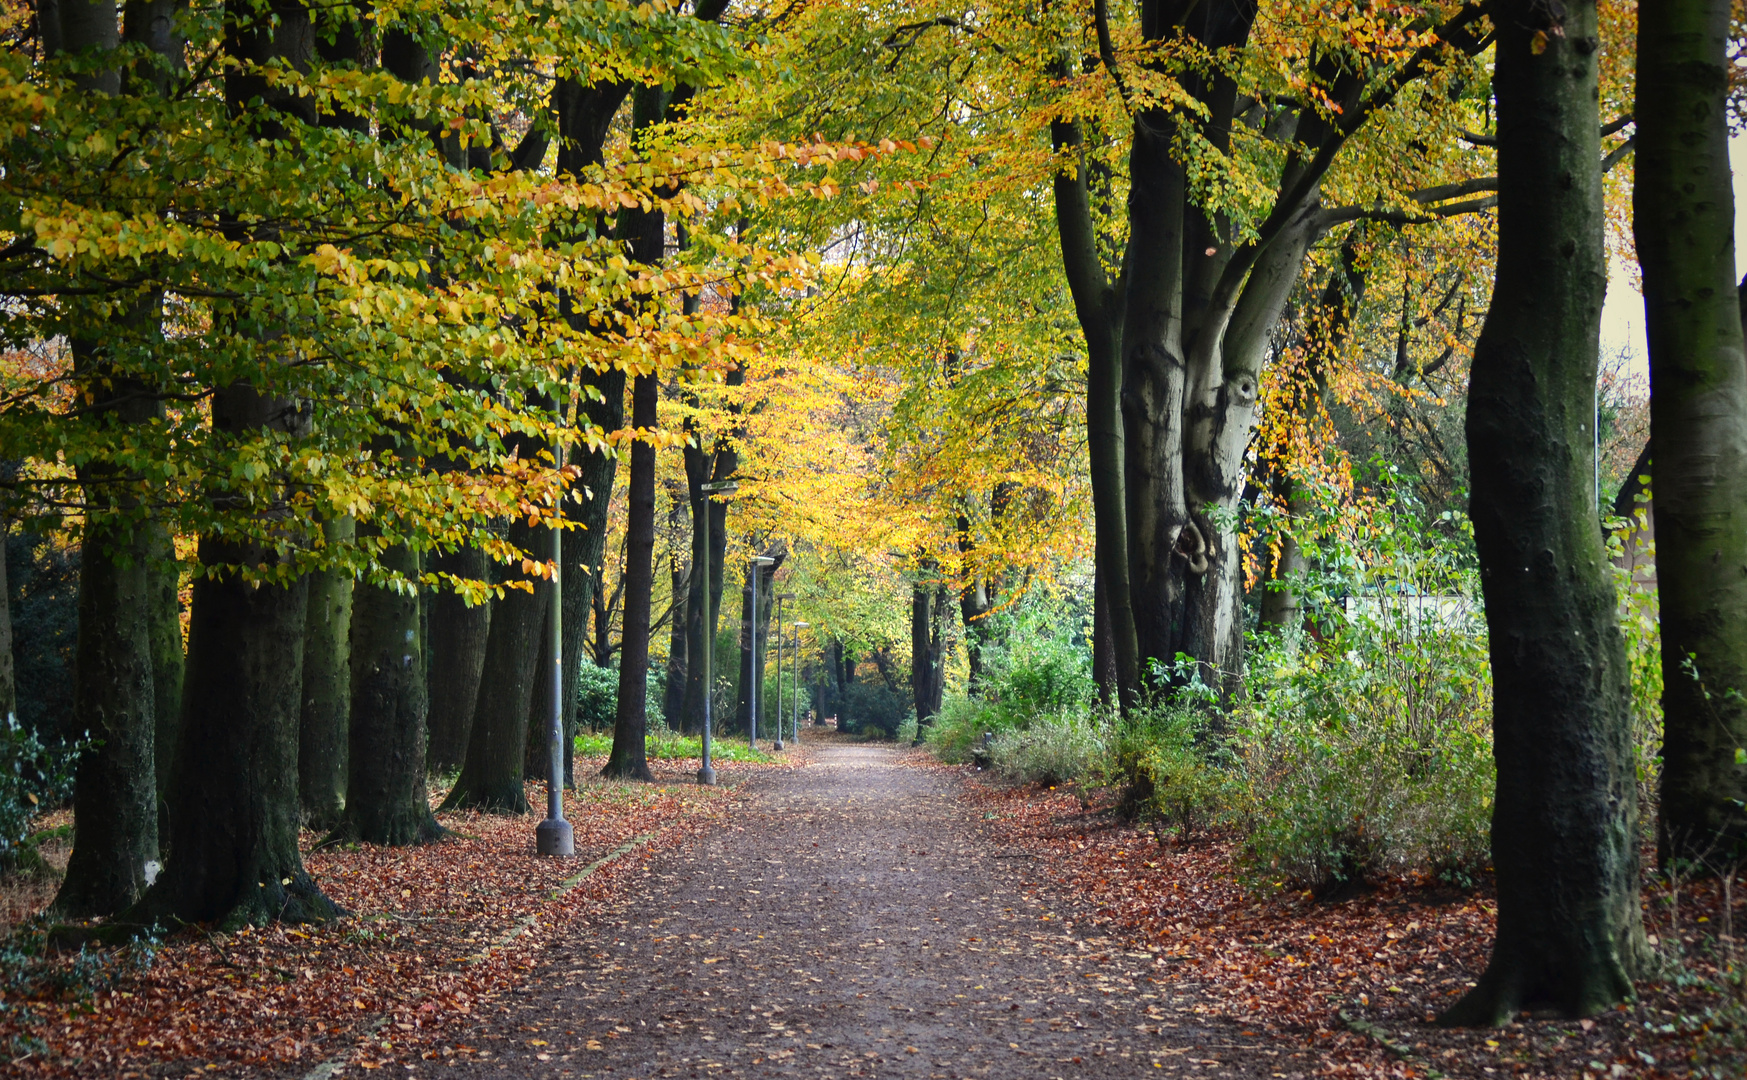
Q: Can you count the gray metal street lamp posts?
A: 5